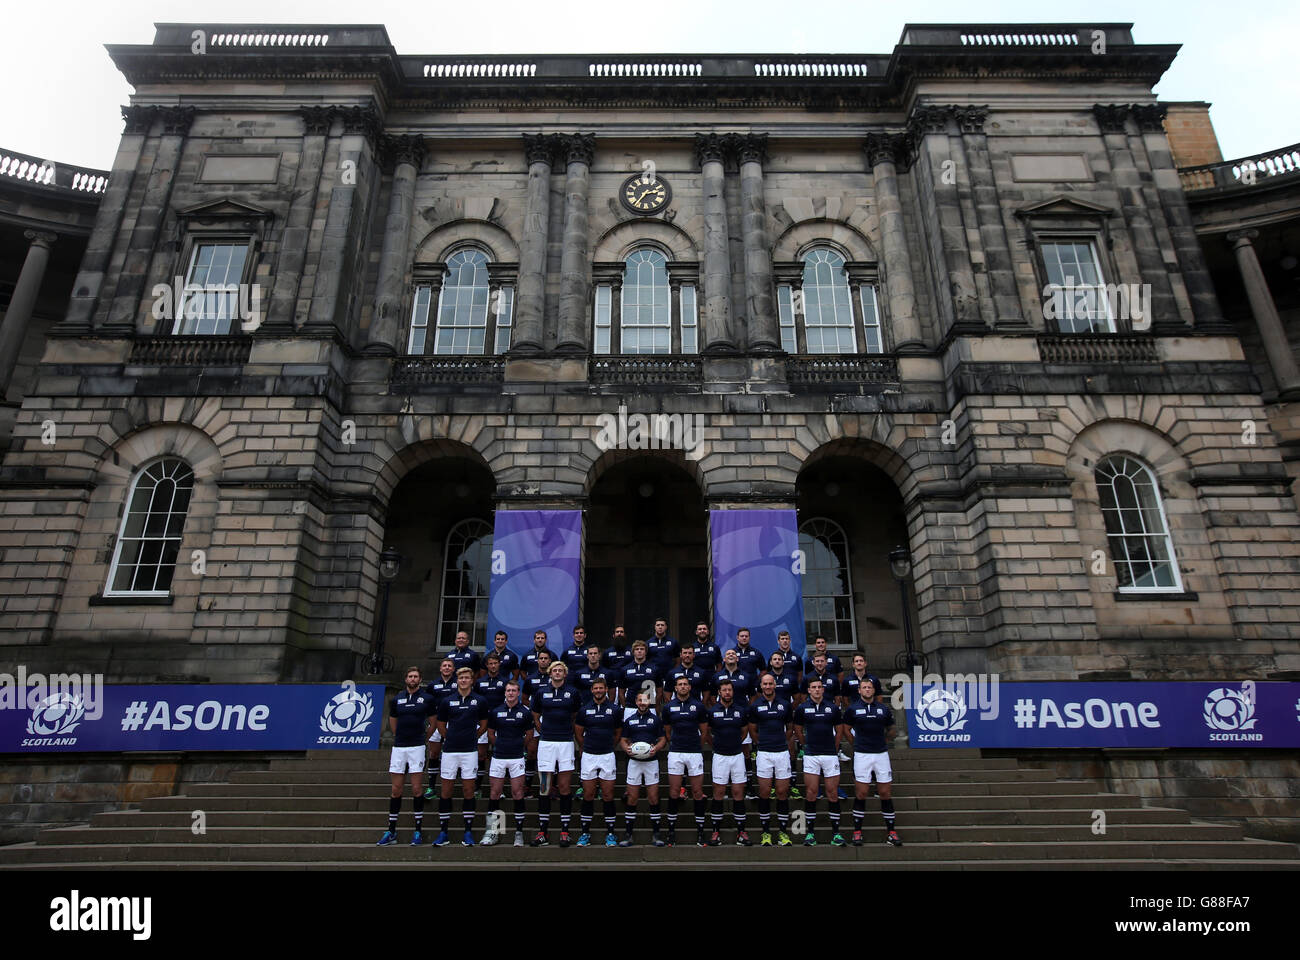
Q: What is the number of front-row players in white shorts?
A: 11